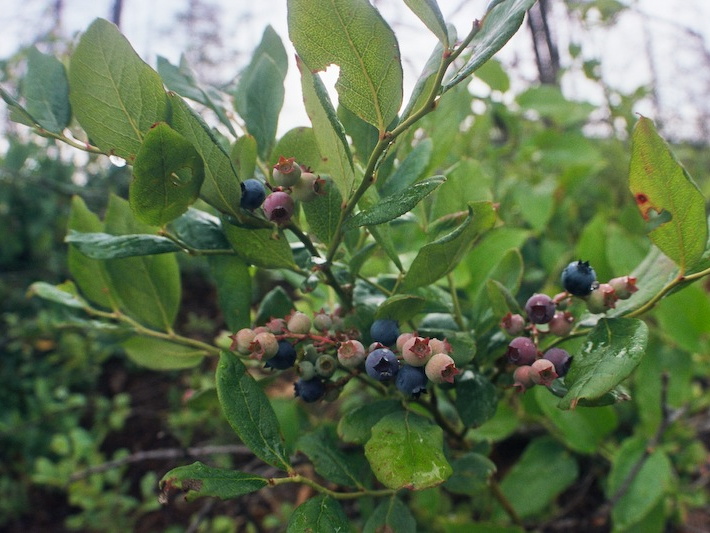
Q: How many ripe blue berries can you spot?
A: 7